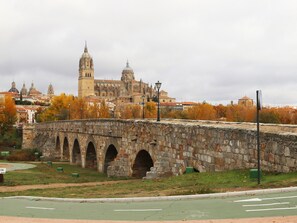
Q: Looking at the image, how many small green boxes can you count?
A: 5